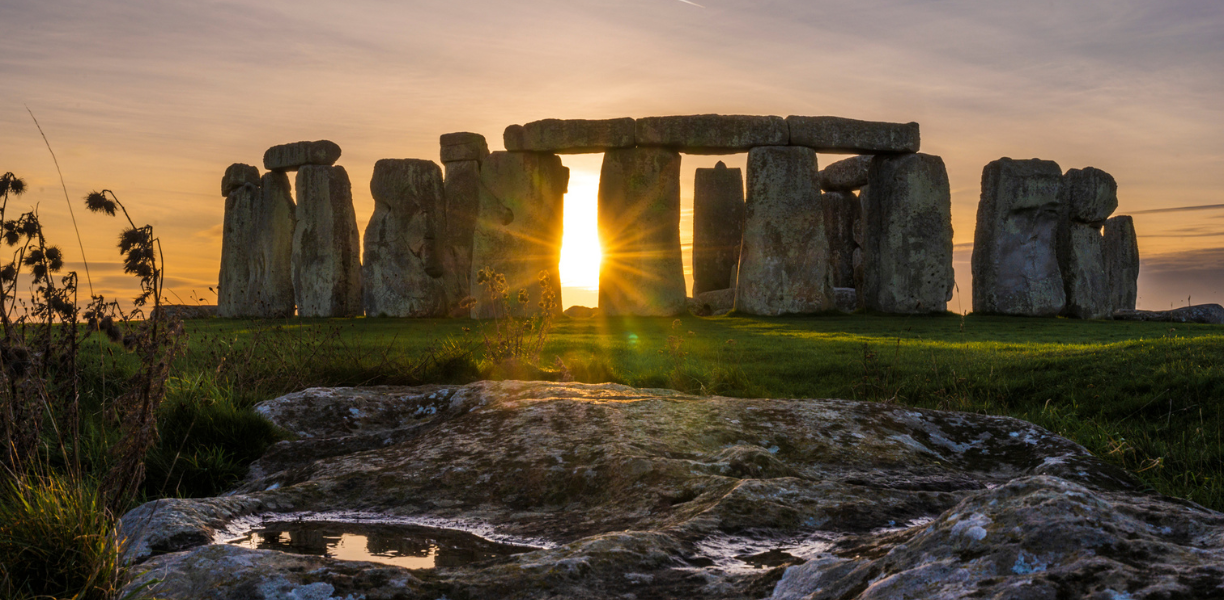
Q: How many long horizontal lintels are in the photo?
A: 3